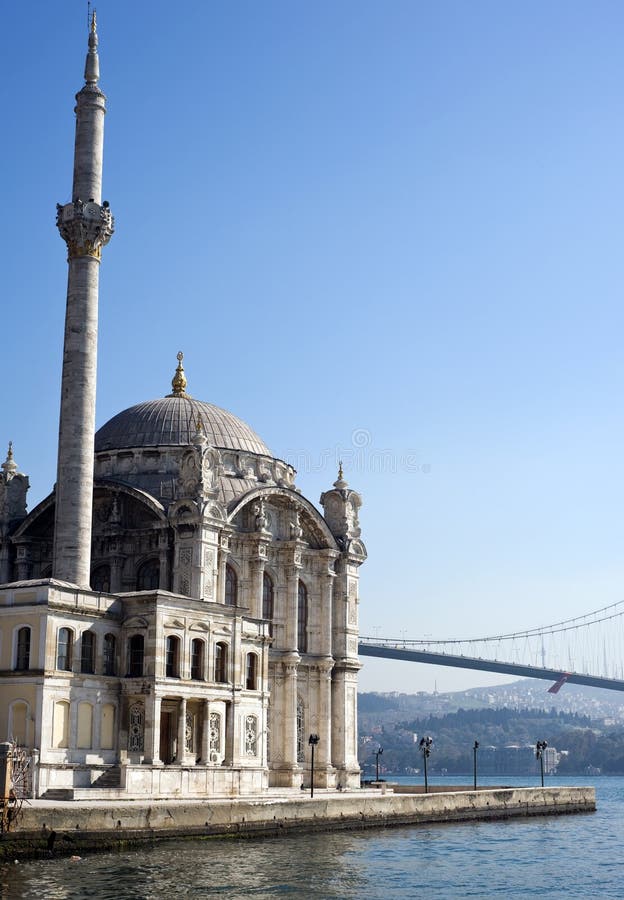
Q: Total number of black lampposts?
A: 5